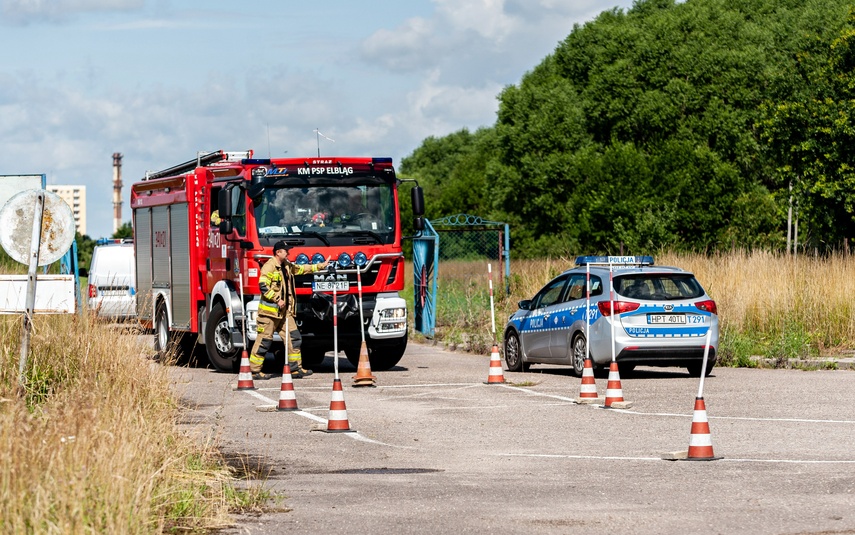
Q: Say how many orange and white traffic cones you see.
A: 8